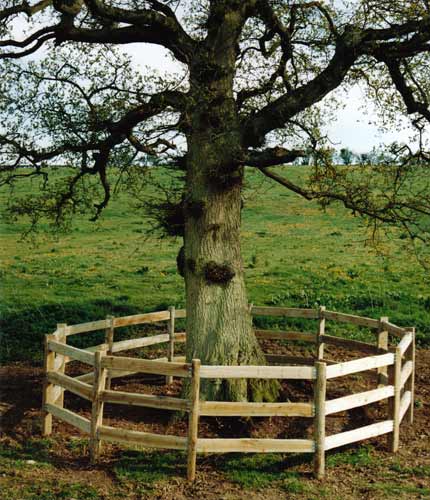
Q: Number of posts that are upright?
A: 11